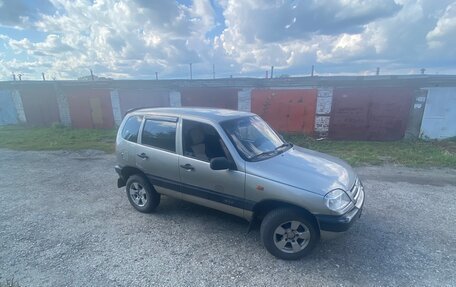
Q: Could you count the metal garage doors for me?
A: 8